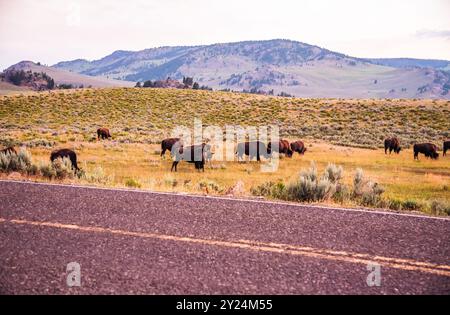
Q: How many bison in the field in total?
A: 11